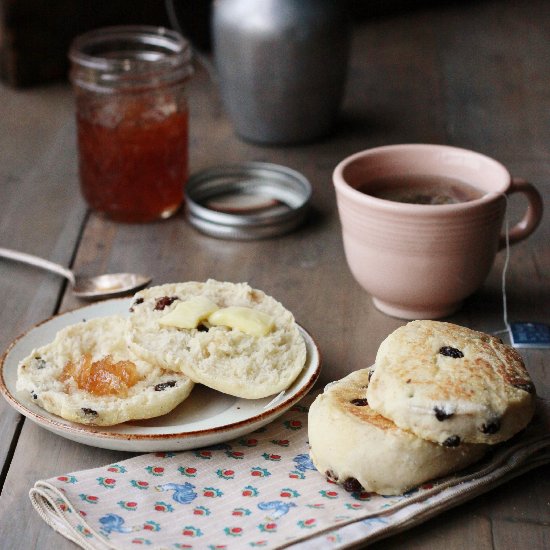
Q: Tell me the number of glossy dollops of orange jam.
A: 1